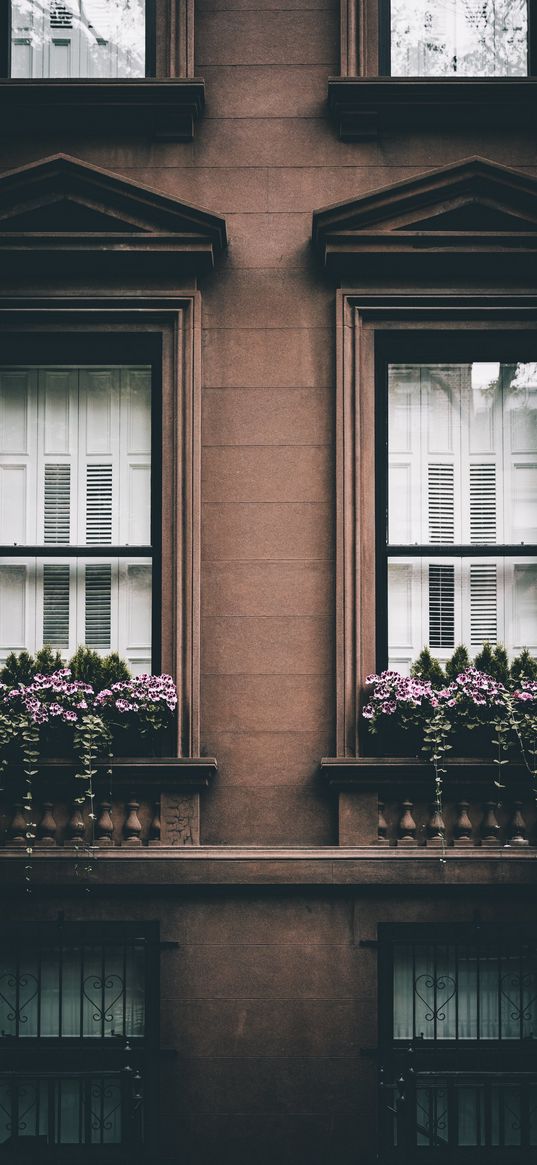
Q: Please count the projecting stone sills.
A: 4